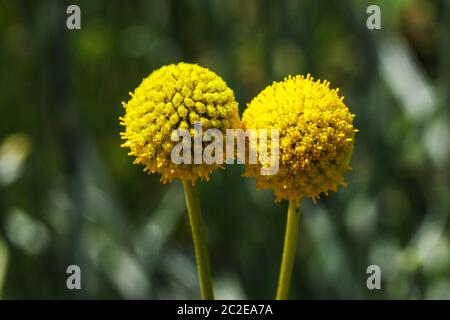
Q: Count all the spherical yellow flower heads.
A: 2